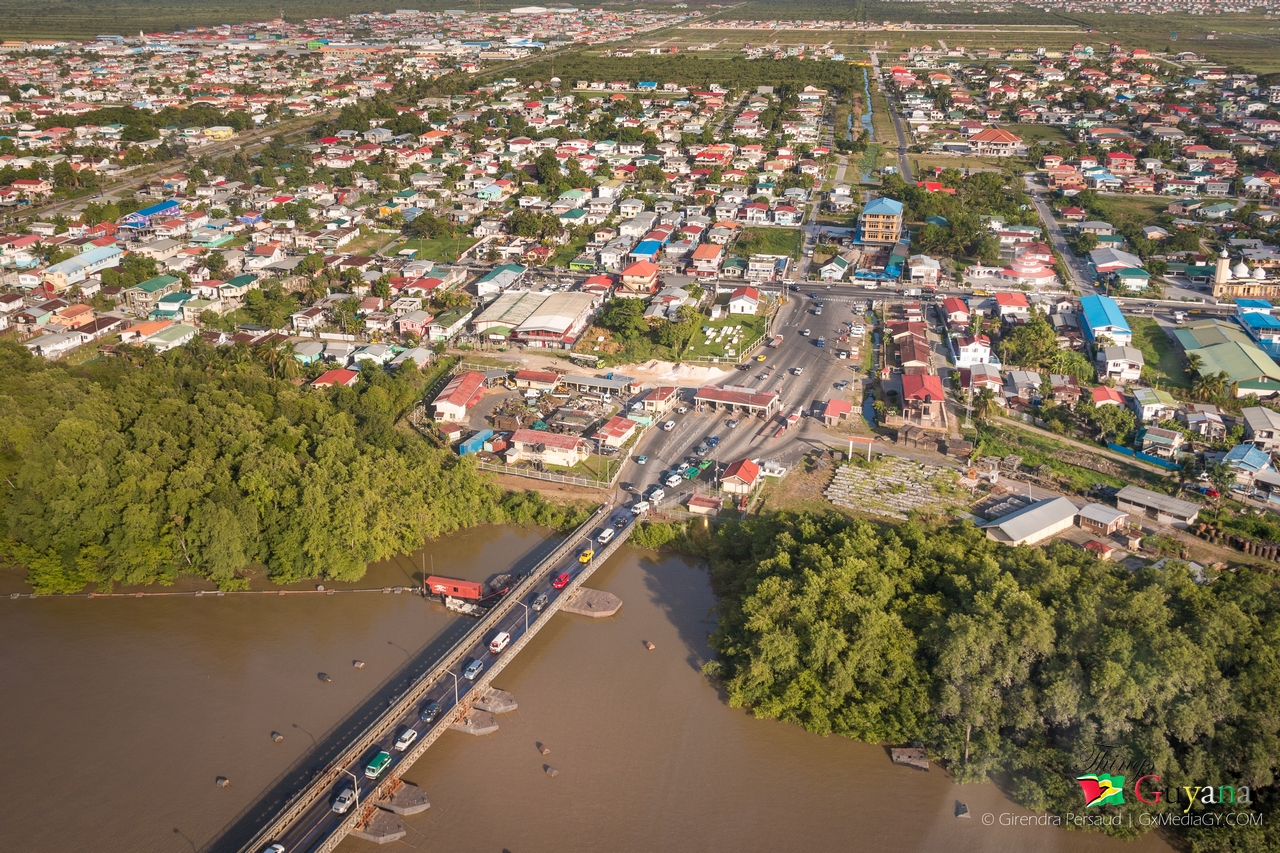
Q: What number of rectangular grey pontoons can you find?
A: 5